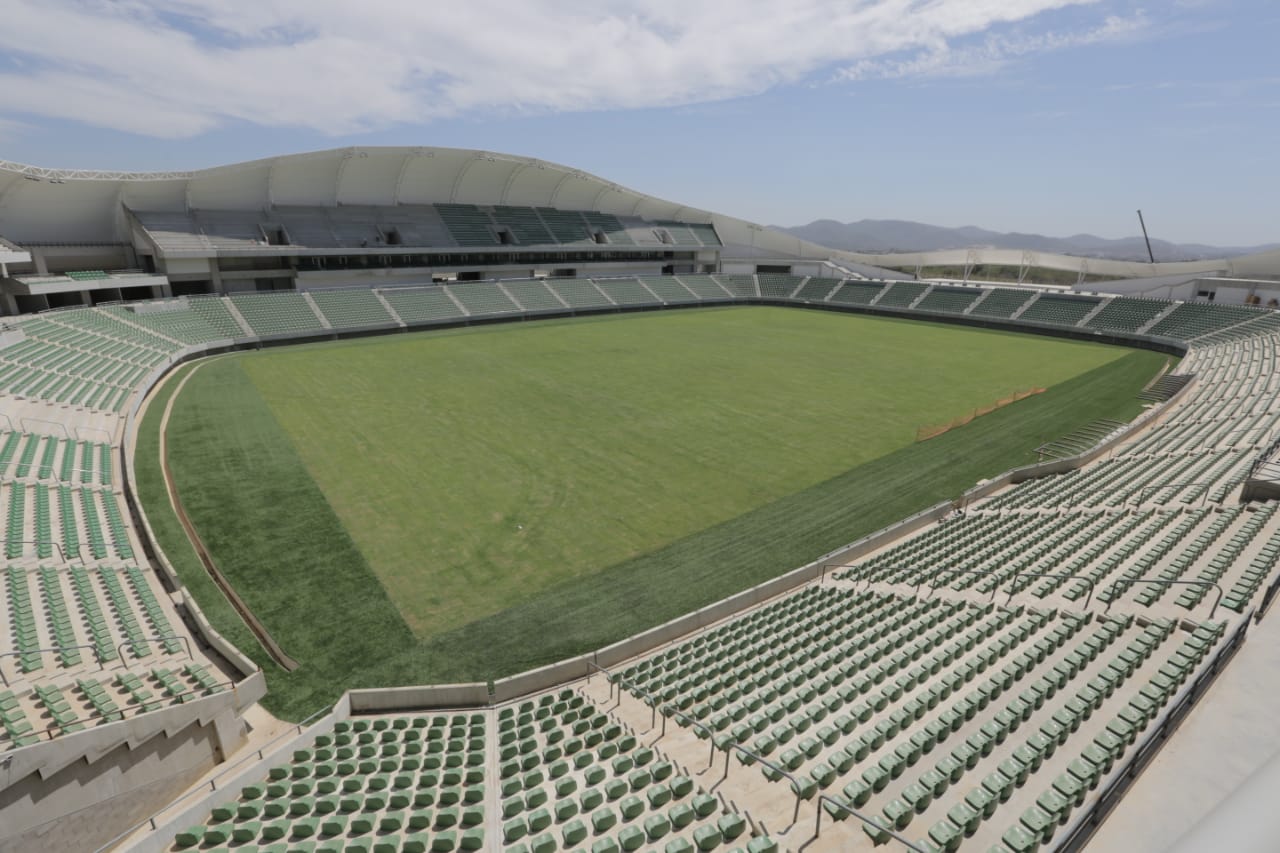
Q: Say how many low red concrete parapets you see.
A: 0